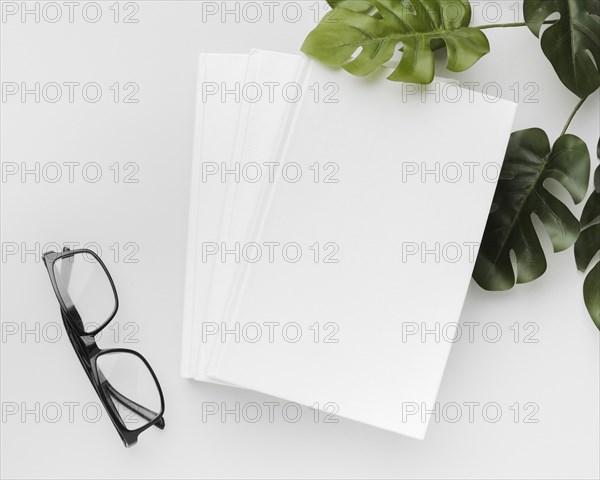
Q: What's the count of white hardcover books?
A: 3